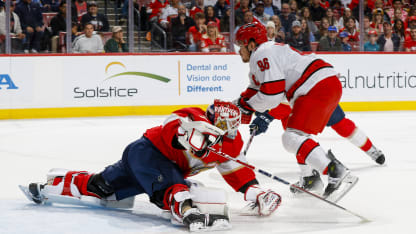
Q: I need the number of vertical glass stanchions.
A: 5